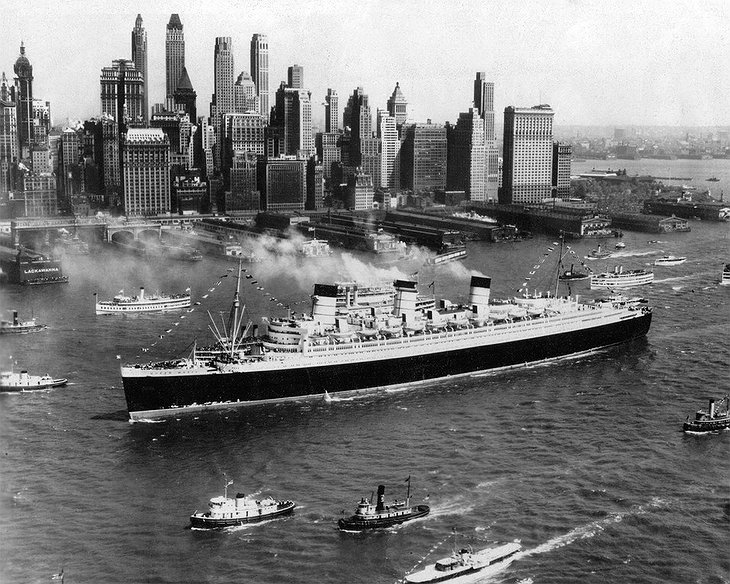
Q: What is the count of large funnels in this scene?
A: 3